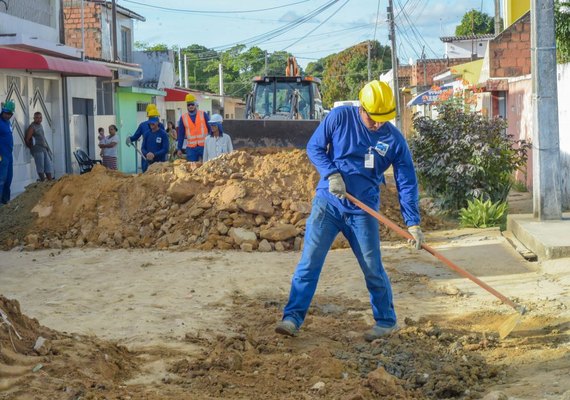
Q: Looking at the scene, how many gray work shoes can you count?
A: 2